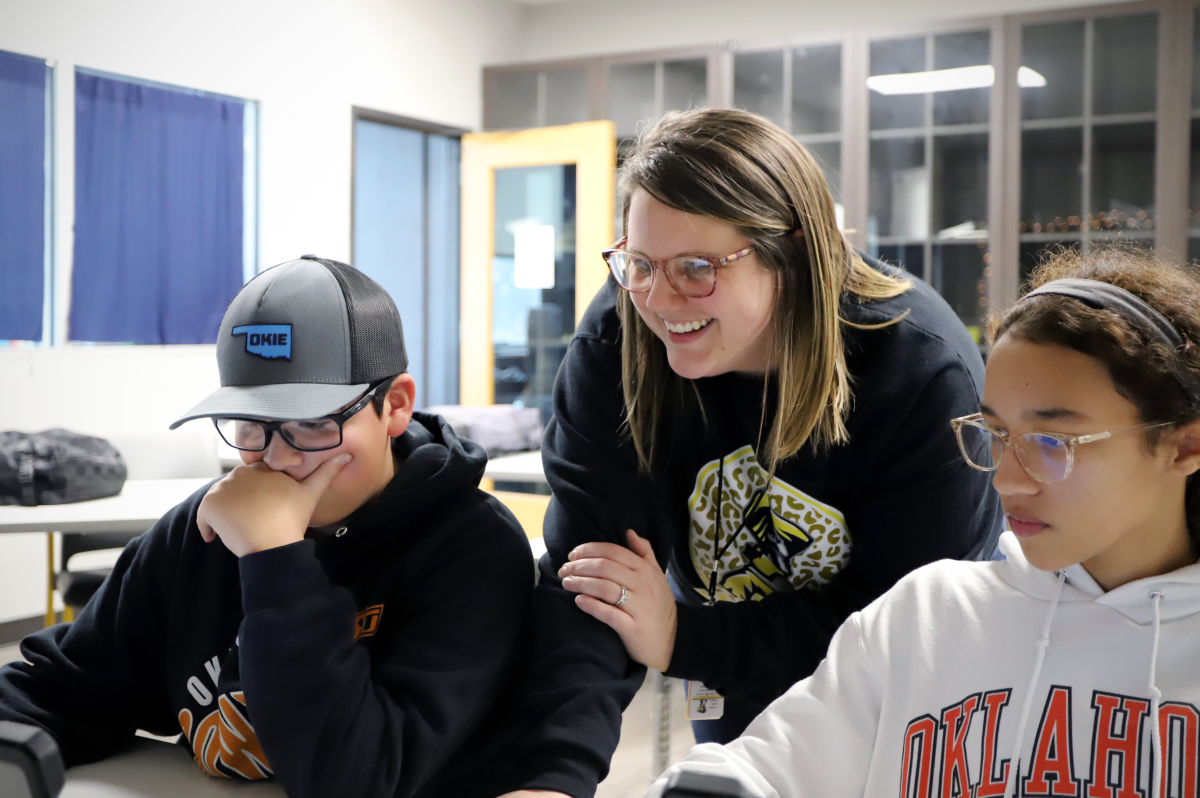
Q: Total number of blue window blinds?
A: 2